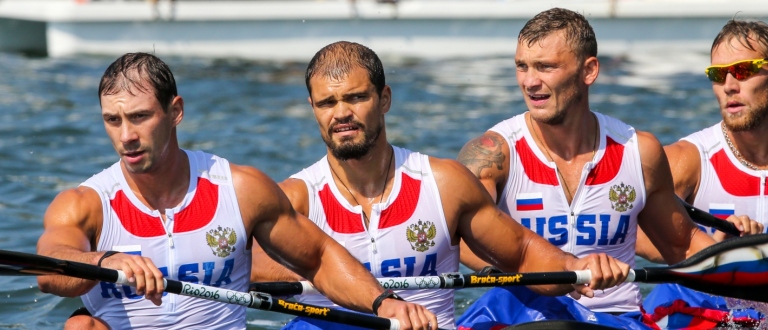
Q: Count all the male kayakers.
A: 4